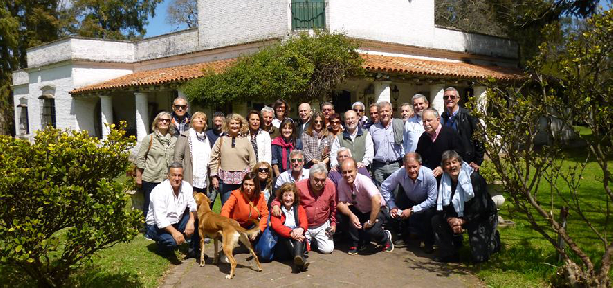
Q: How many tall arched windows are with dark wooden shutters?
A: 2